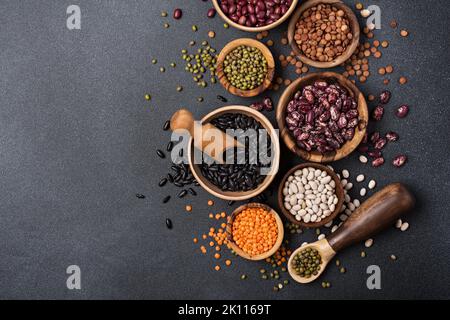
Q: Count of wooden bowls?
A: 7